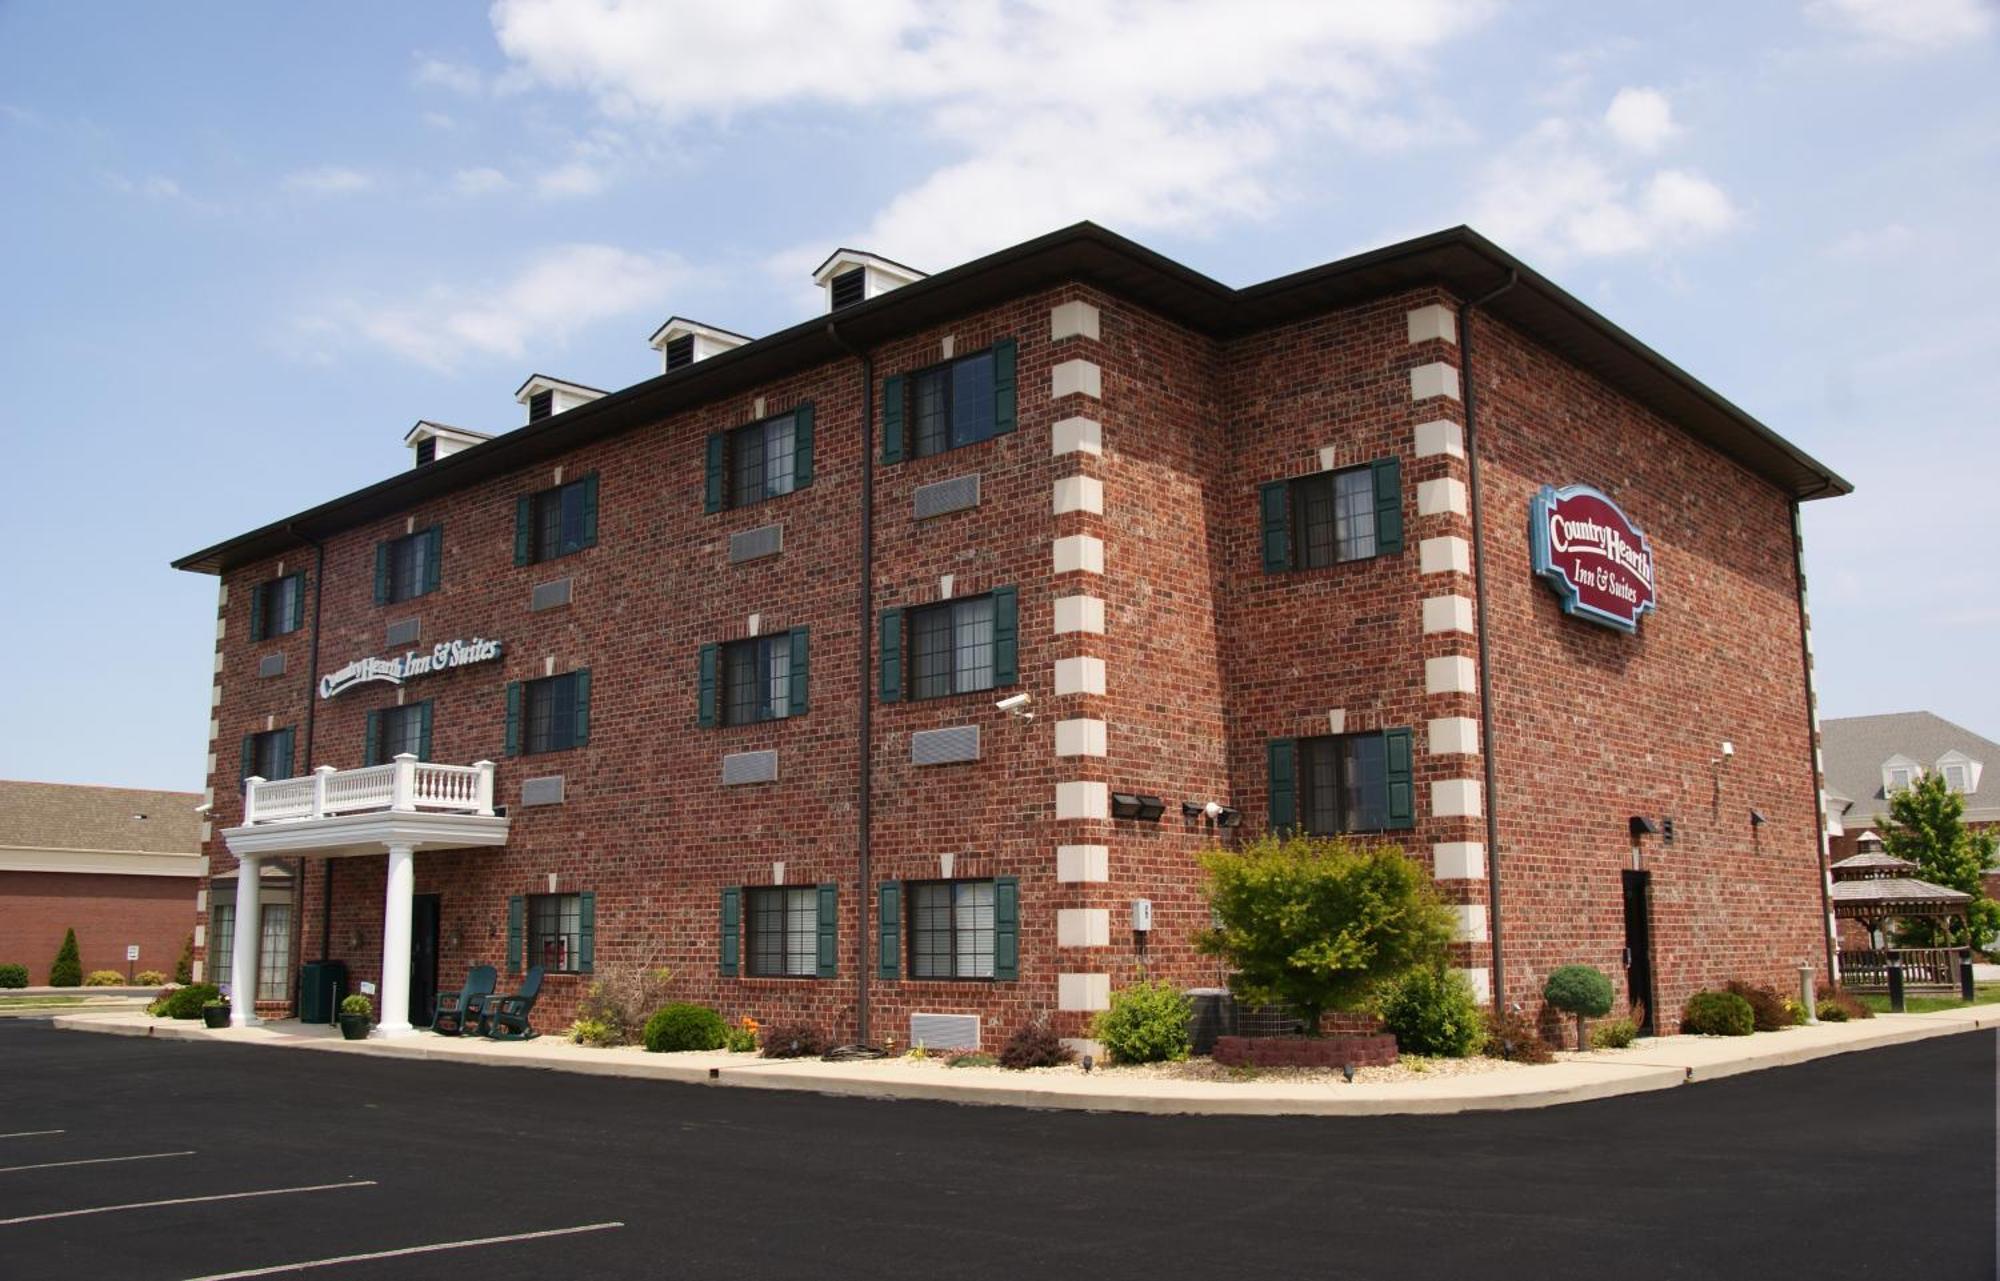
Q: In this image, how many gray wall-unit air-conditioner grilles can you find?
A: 9